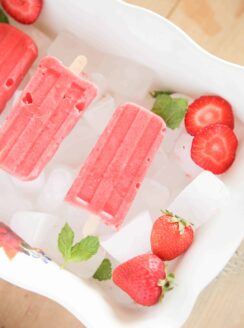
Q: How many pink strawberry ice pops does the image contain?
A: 3